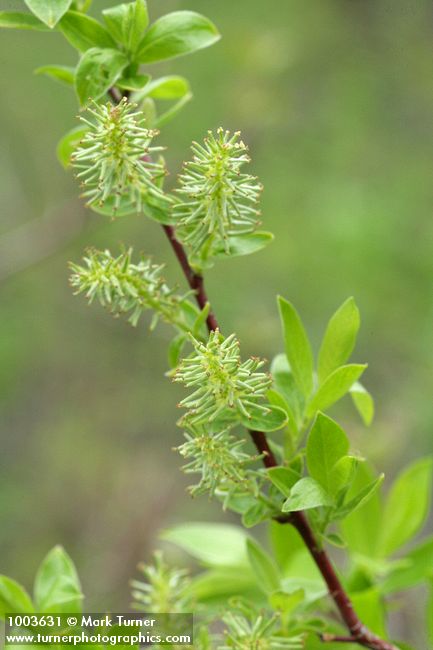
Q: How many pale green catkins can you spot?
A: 7